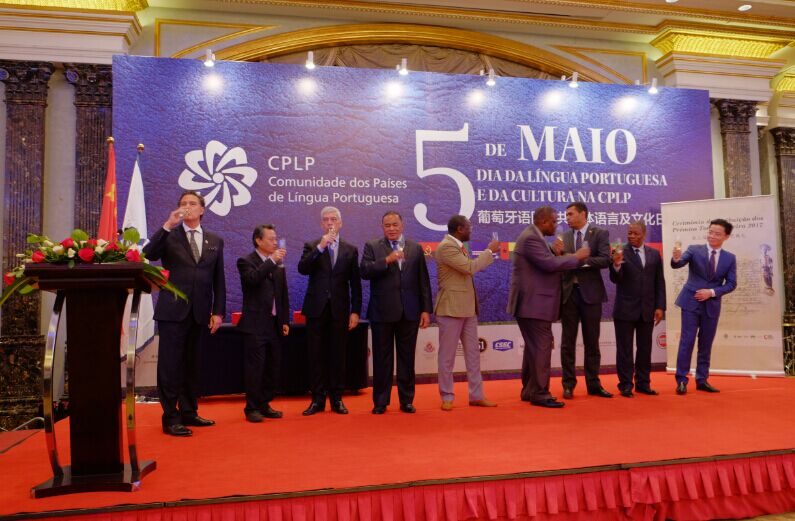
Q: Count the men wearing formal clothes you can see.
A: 9